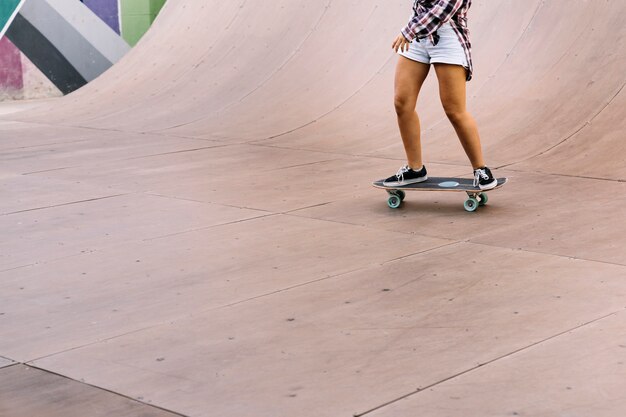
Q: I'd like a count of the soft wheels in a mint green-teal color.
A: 4